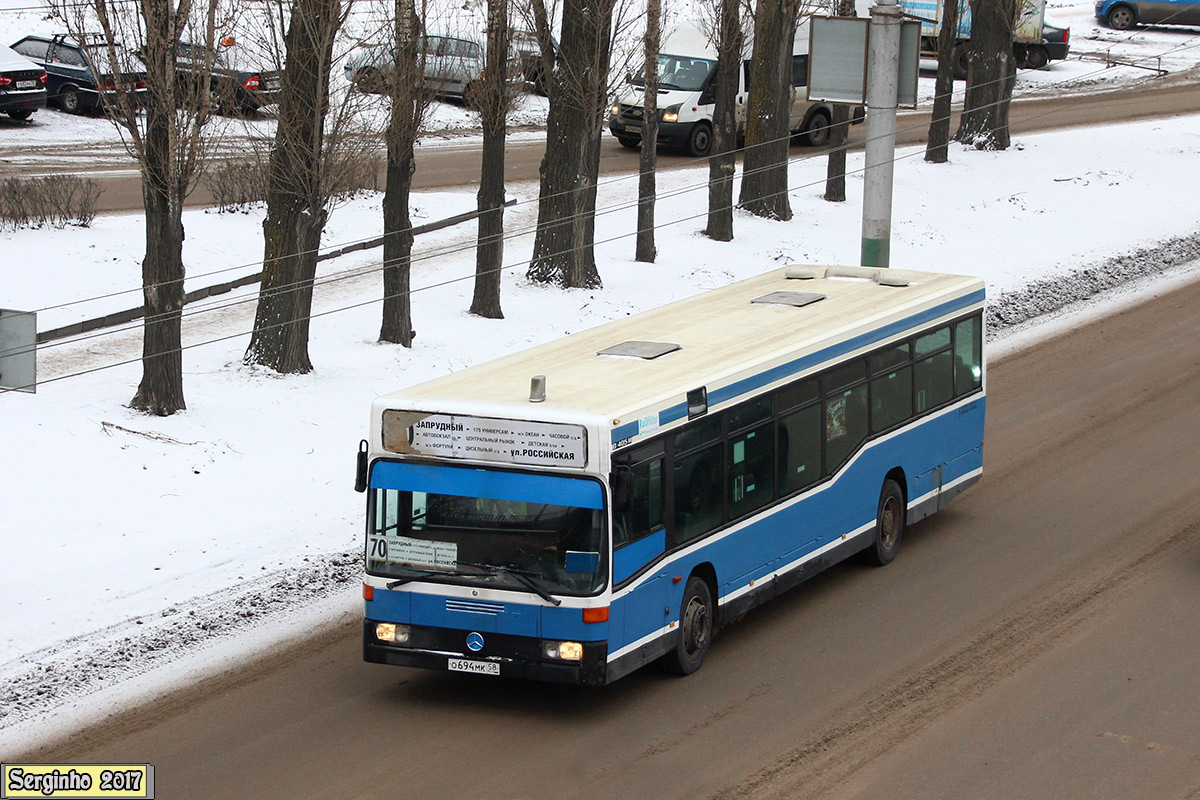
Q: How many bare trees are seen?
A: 11